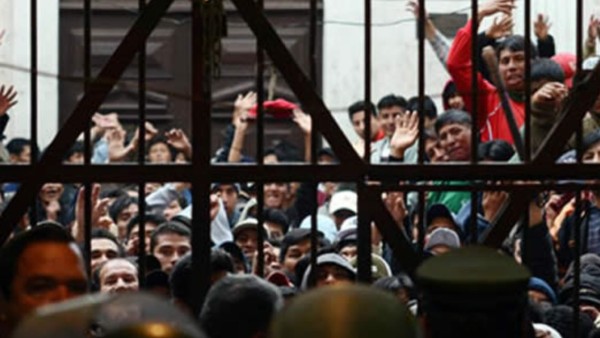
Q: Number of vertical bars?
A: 11